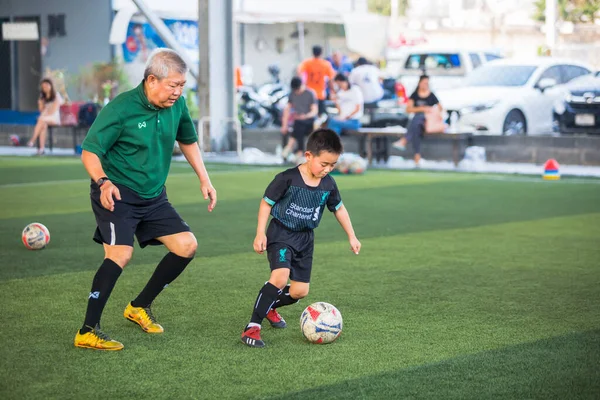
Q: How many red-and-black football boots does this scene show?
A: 2